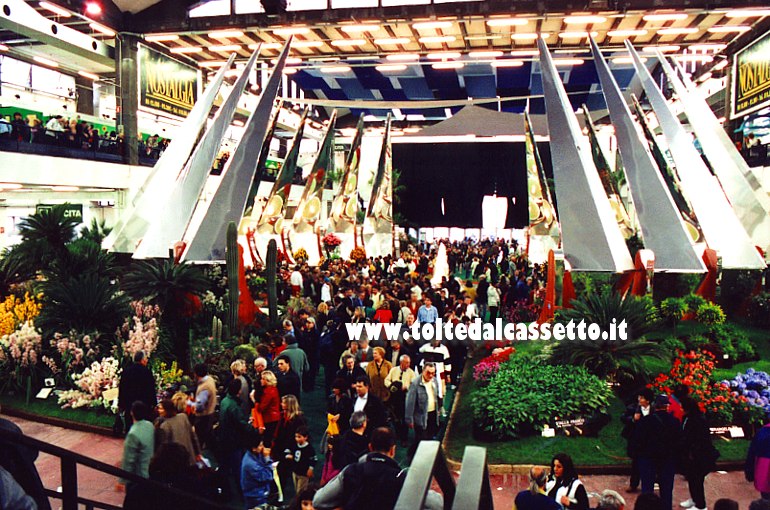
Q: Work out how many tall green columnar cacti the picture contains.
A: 2